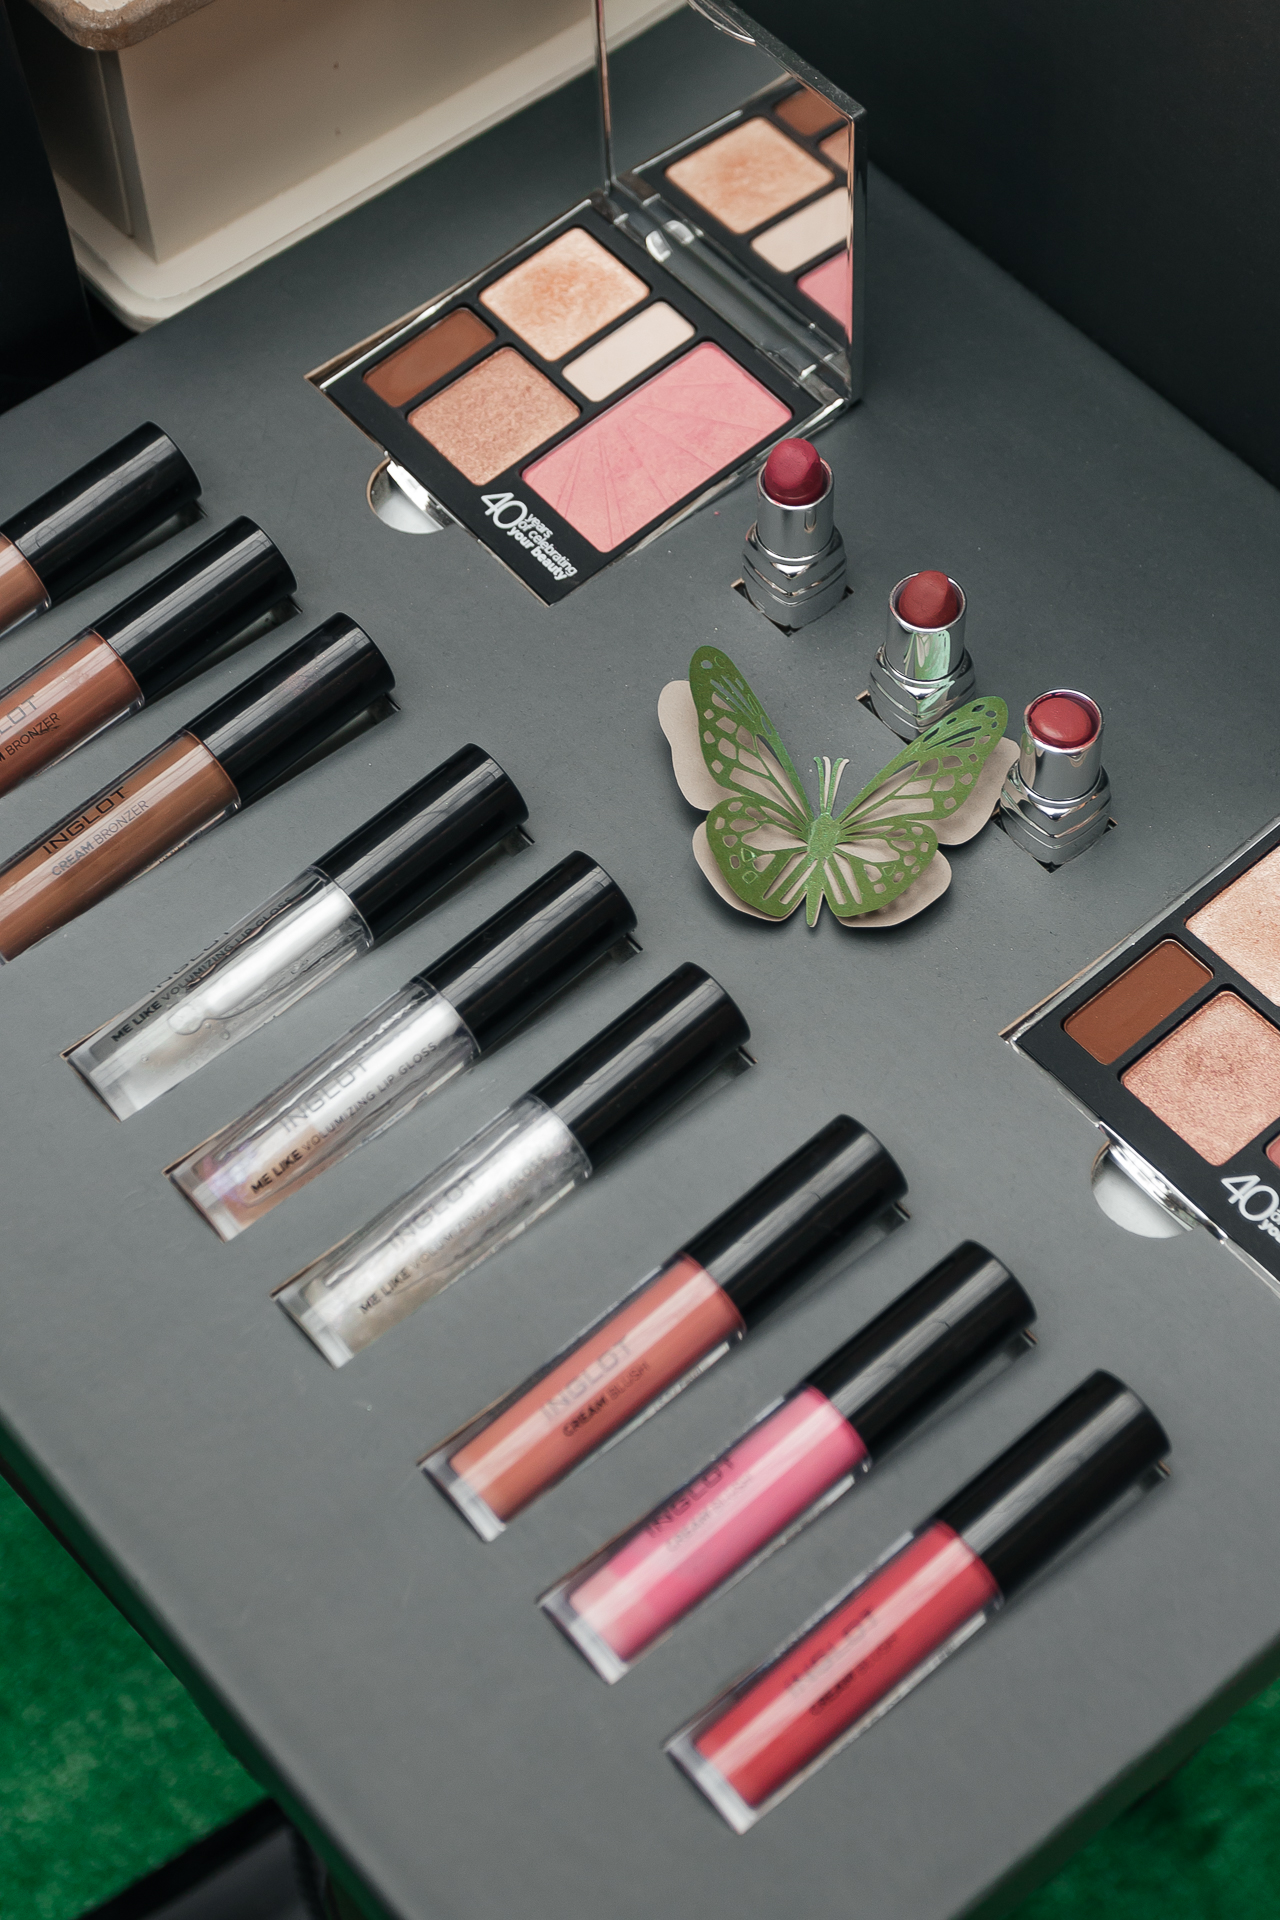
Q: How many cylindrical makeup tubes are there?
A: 9